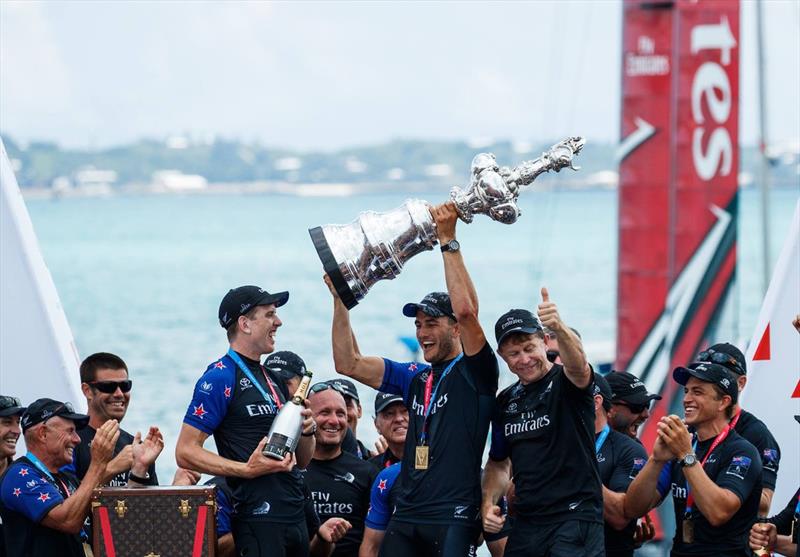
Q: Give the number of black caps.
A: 12